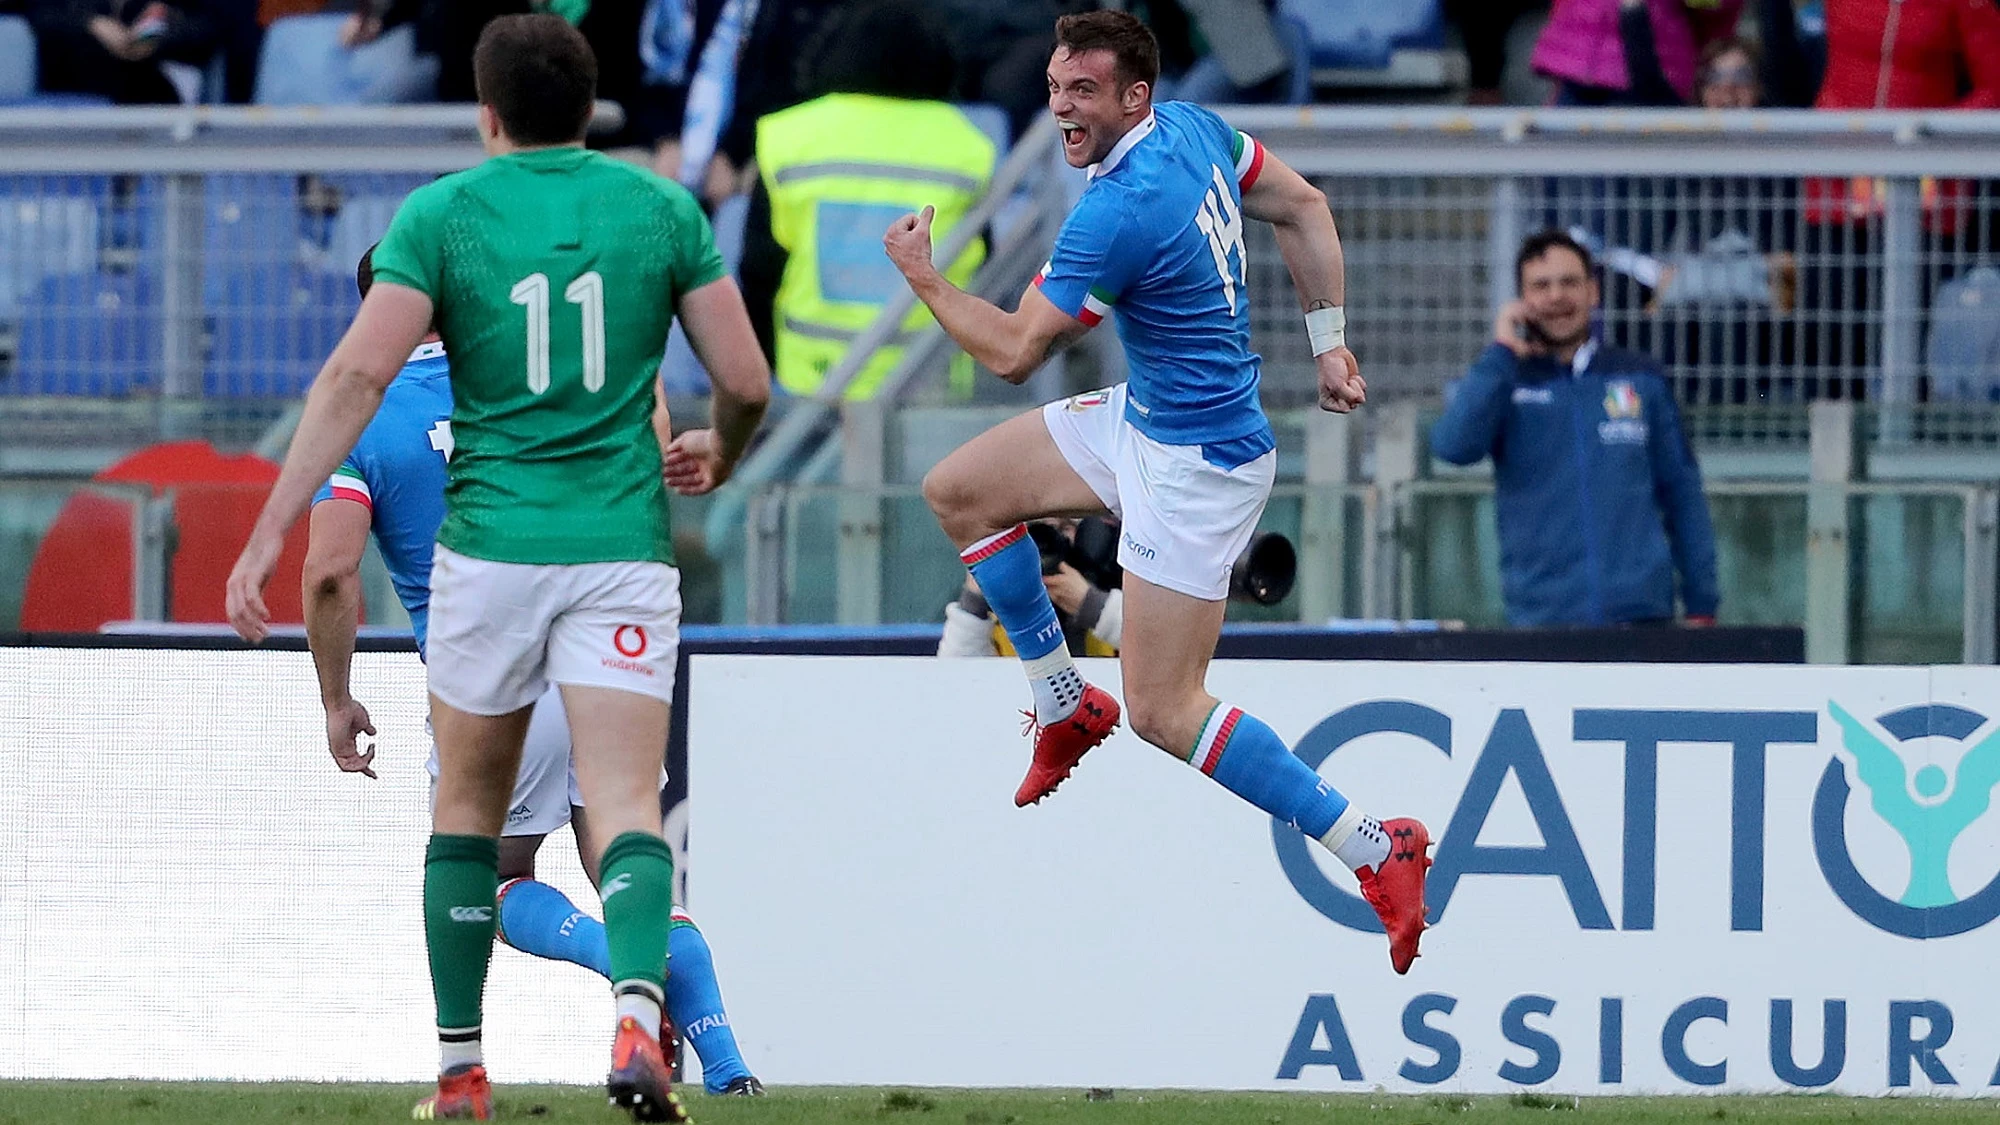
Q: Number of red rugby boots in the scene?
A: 4